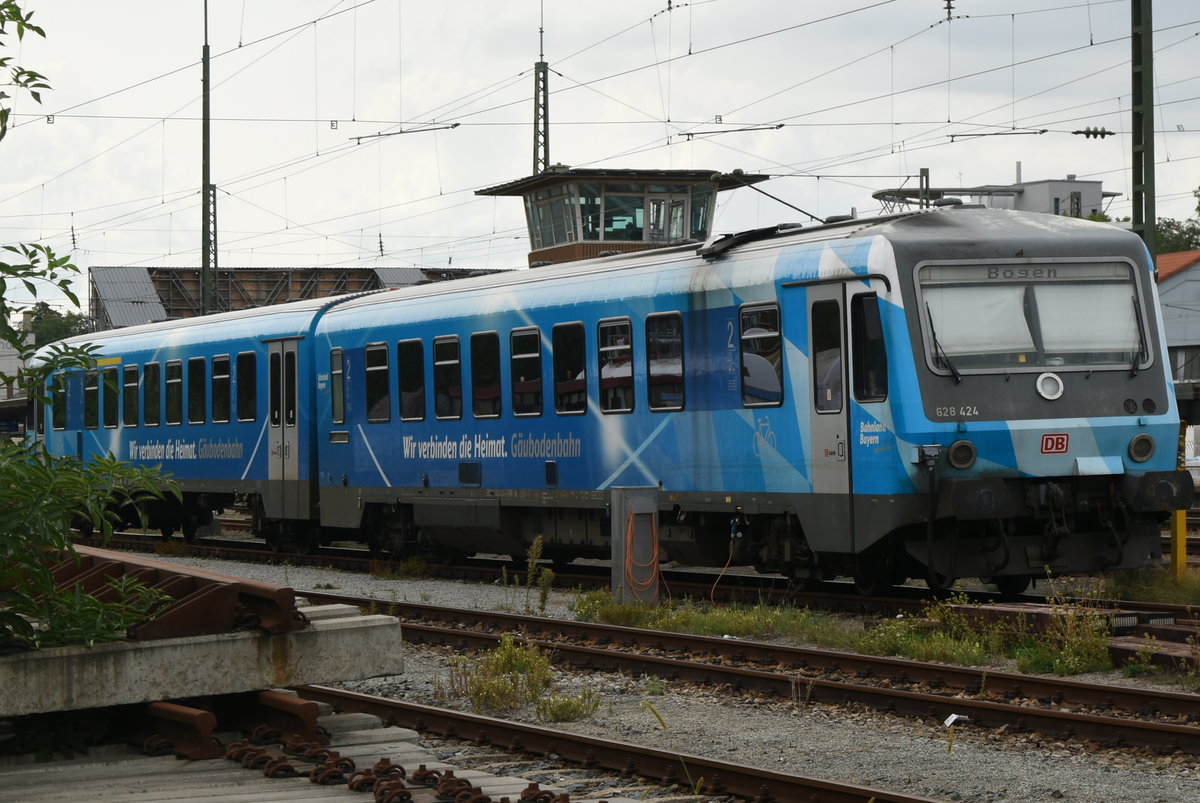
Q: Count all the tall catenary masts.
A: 3